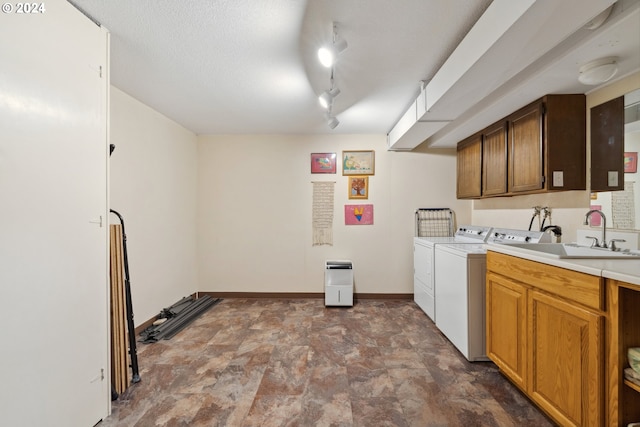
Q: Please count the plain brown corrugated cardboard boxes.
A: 0